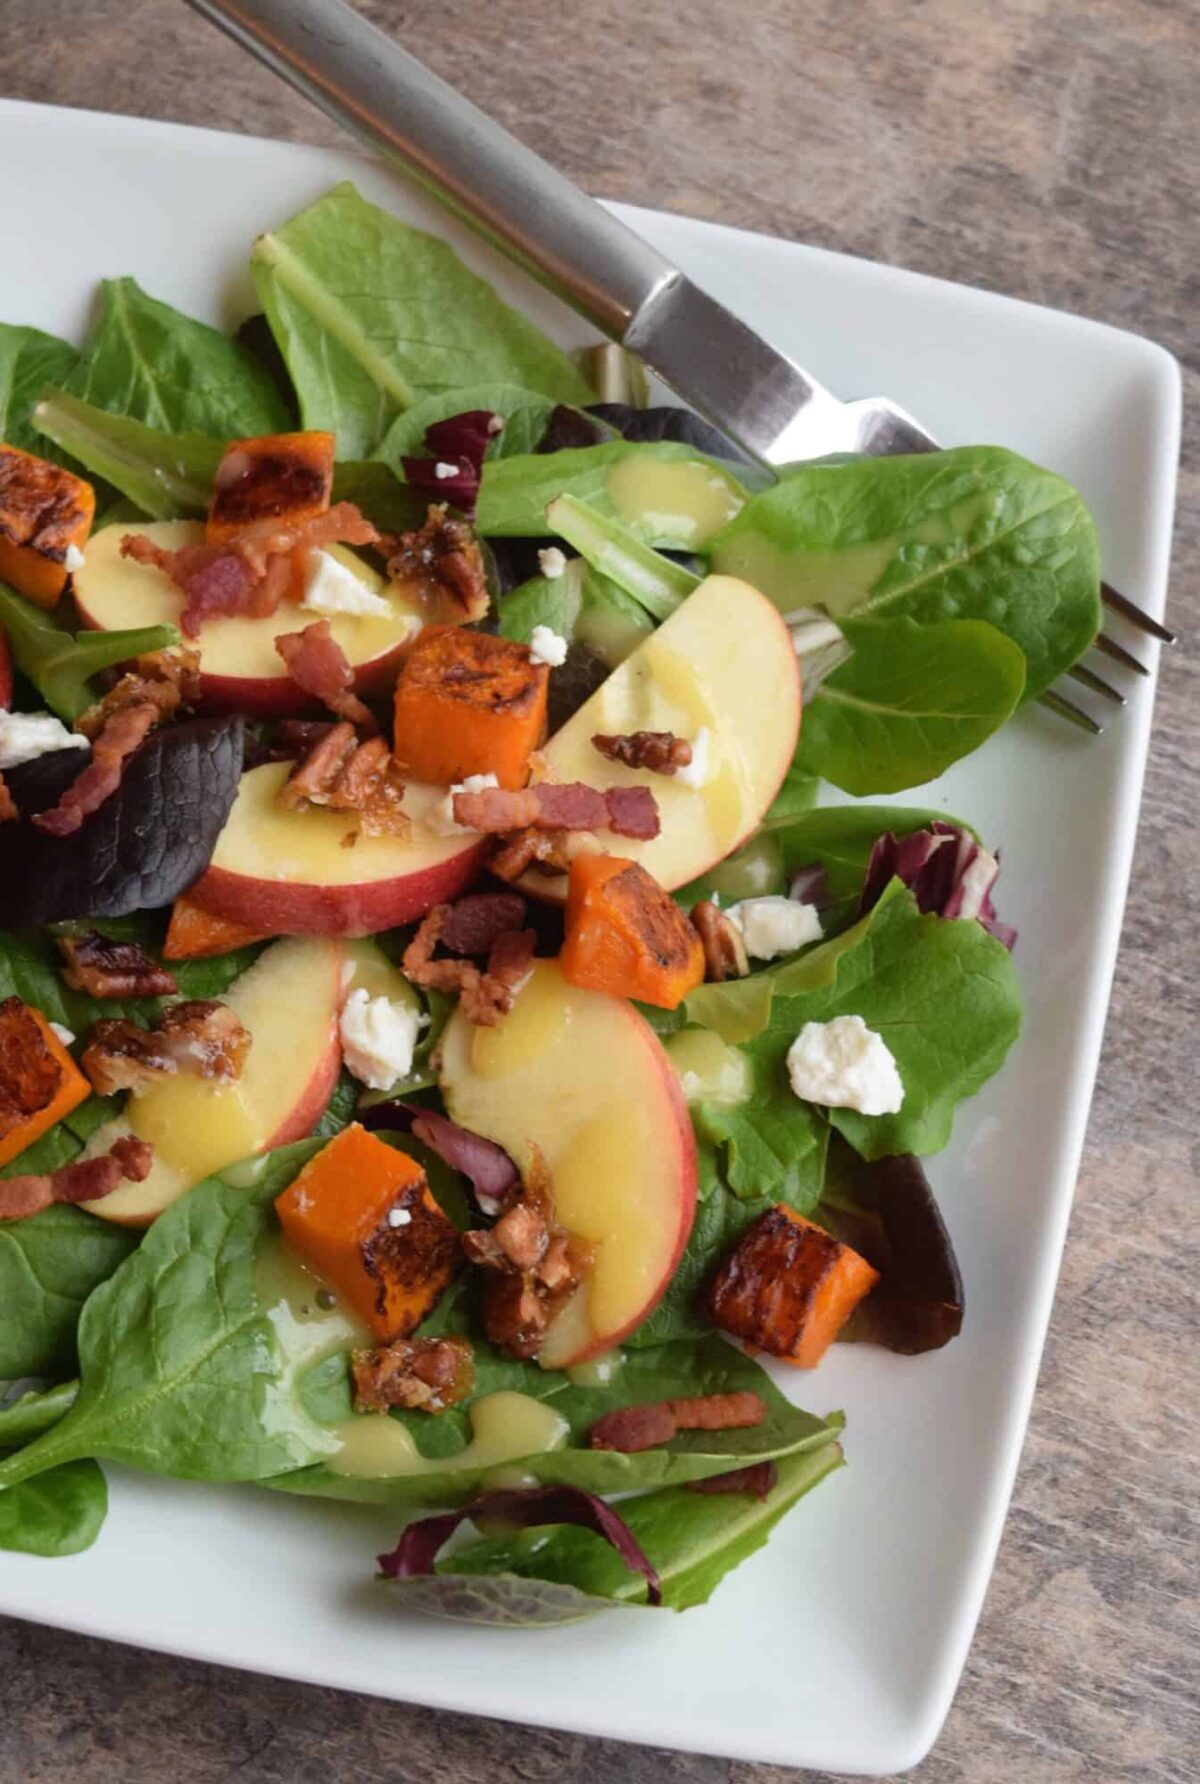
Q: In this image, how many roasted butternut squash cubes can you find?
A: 8